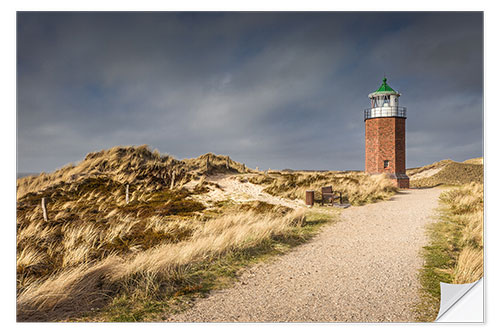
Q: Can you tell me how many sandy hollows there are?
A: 1